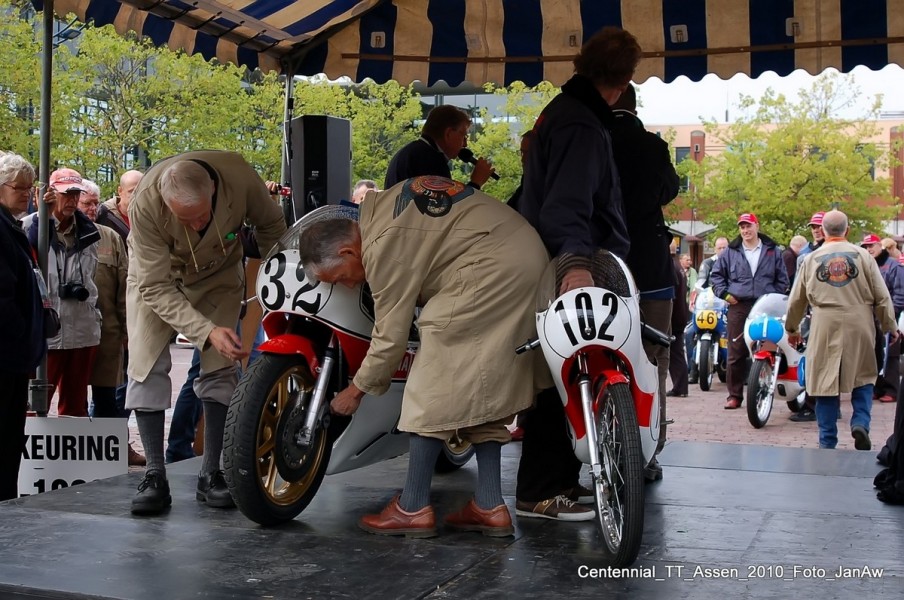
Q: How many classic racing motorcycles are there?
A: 4